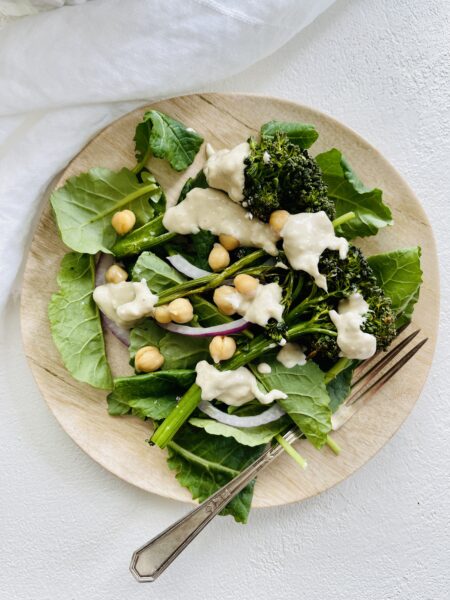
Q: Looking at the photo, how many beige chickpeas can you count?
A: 11